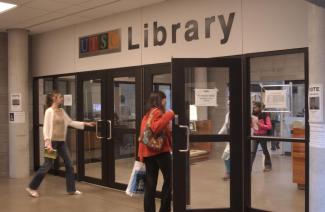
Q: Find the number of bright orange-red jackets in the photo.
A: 1